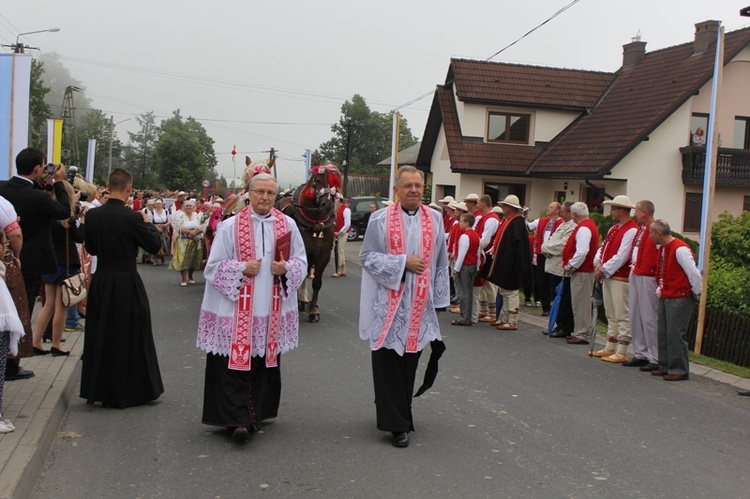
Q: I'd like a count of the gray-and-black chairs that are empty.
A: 0